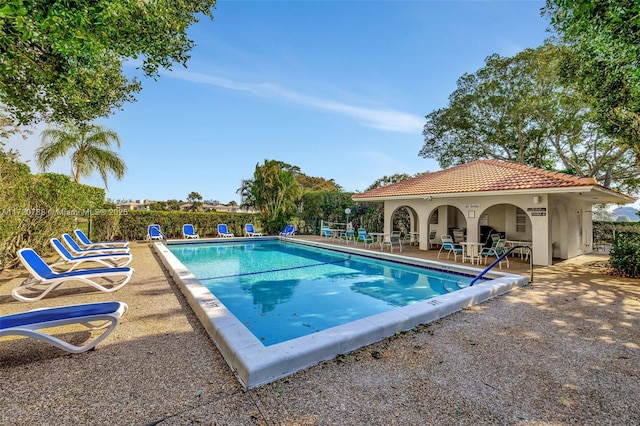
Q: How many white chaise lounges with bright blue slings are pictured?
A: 10